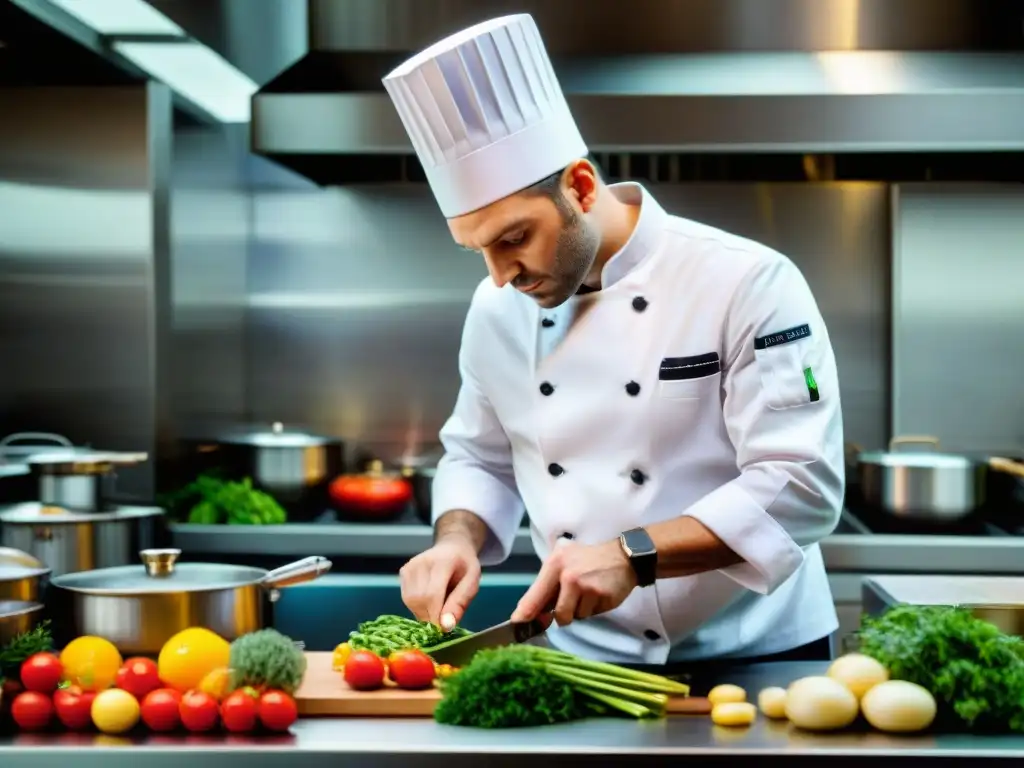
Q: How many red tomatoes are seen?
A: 10